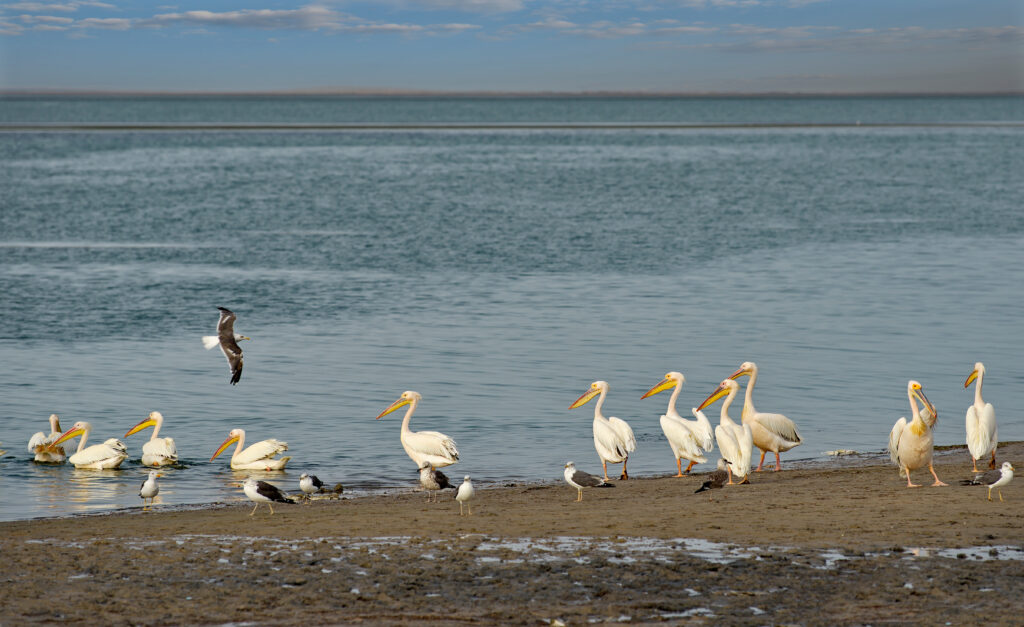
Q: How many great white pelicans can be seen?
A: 11